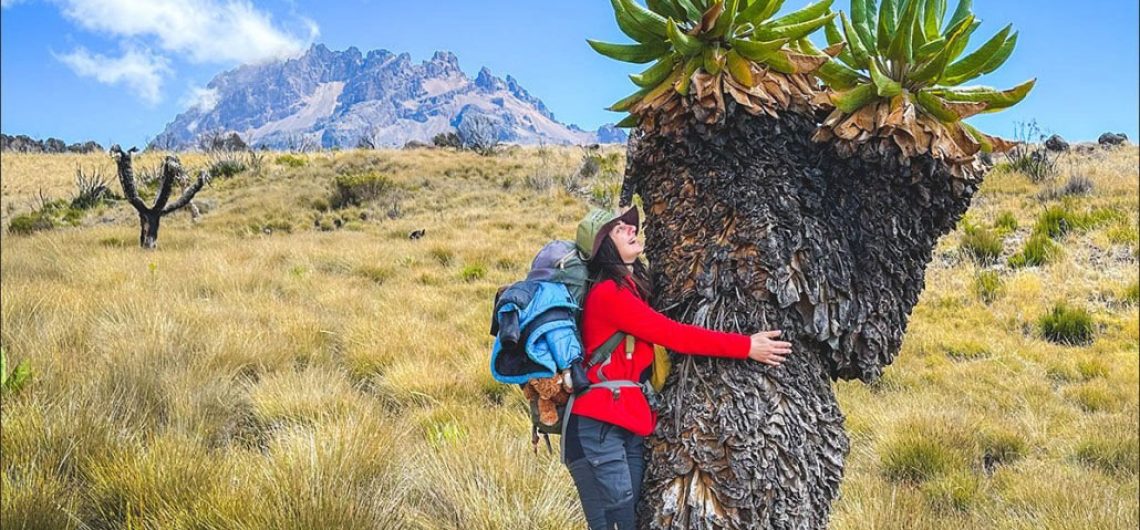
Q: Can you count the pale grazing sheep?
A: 0